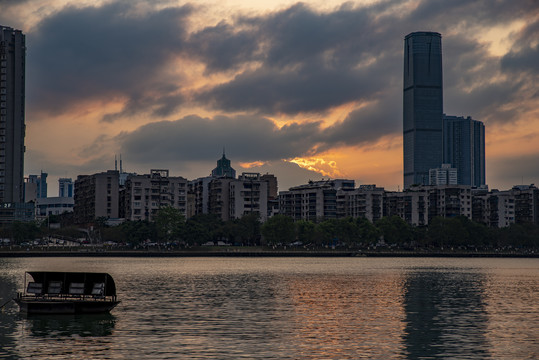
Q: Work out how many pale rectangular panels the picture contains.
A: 4